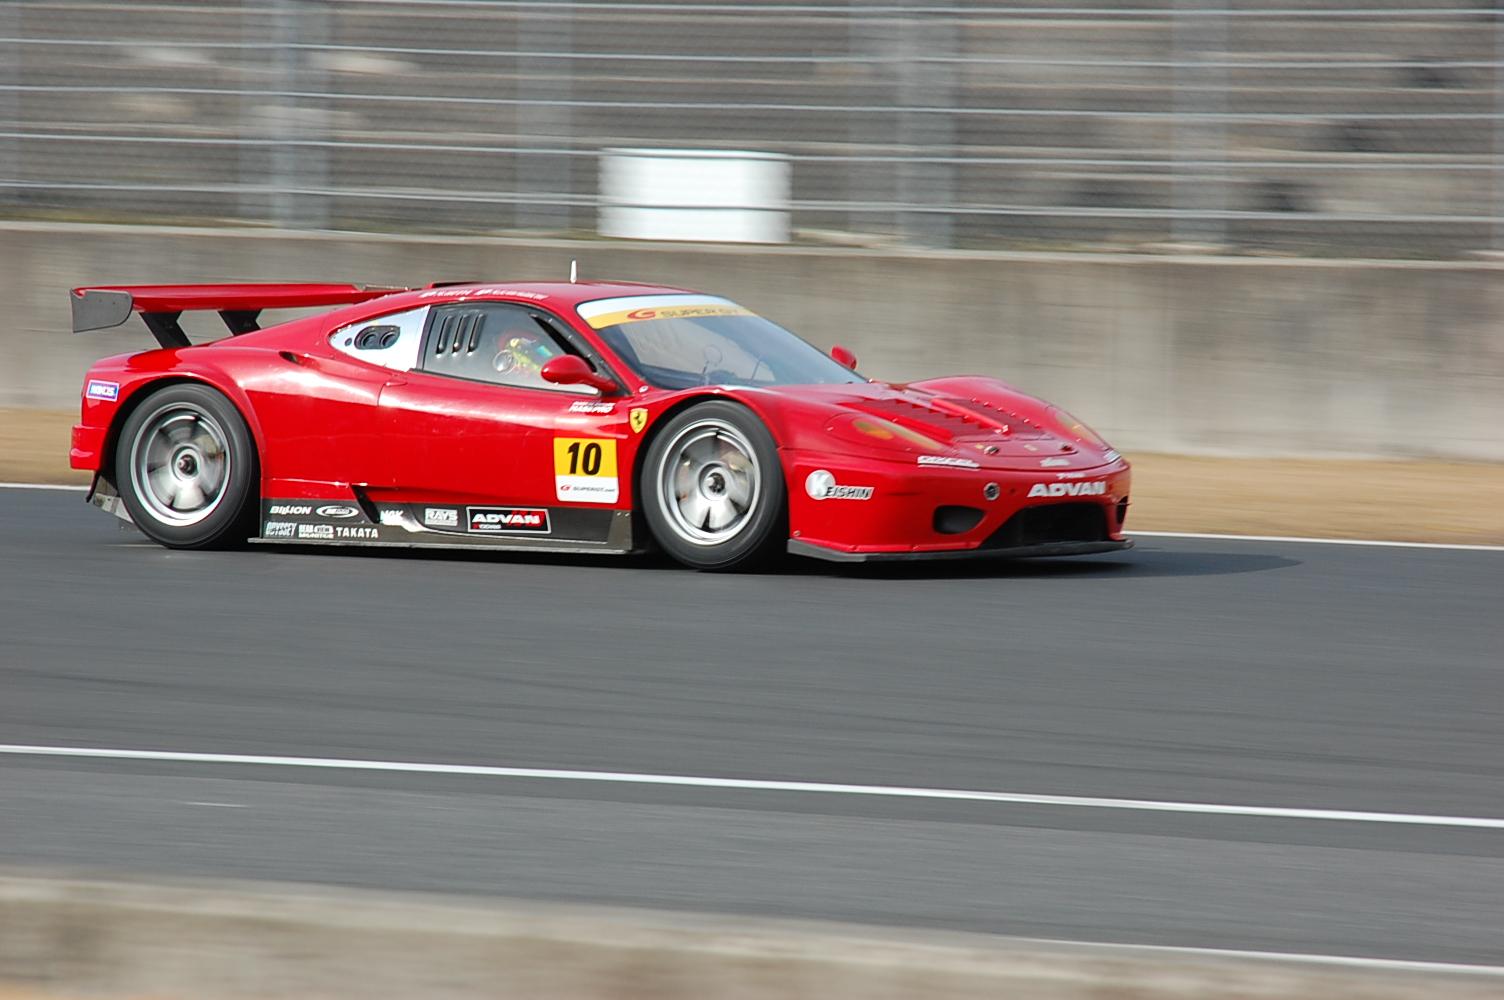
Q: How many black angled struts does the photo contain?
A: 2